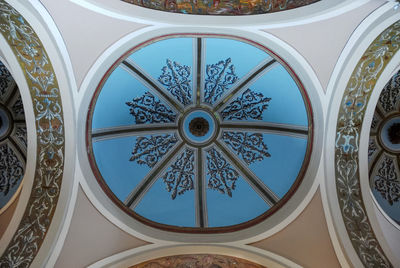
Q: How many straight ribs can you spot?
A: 8